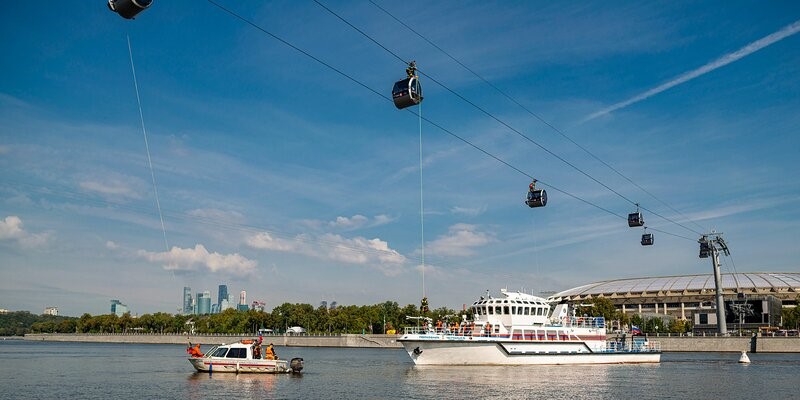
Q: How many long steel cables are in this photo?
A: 3